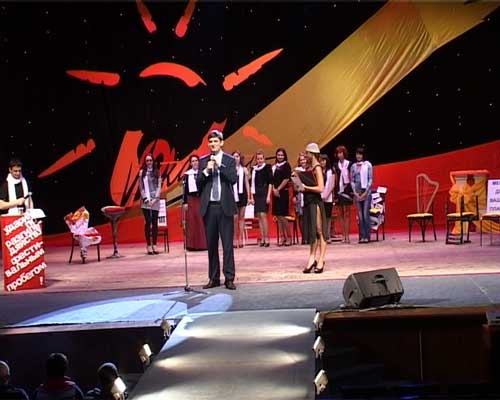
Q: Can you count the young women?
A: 10